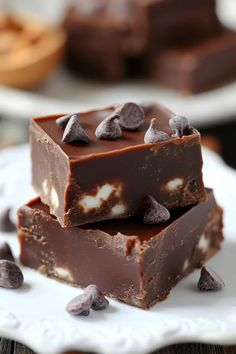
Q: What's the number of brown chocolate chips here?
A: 13